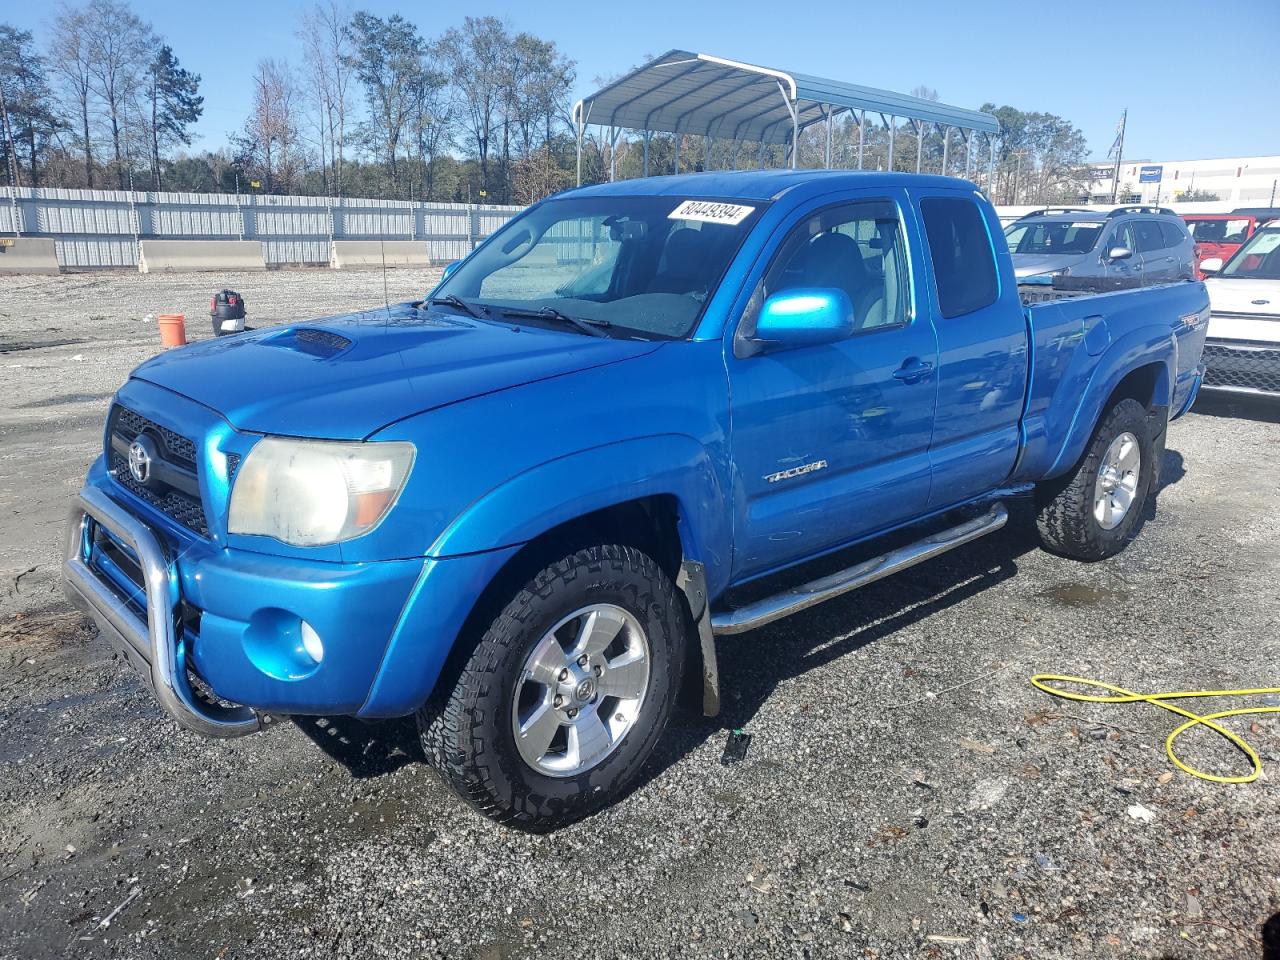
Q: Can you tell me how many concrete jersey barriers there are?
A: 3